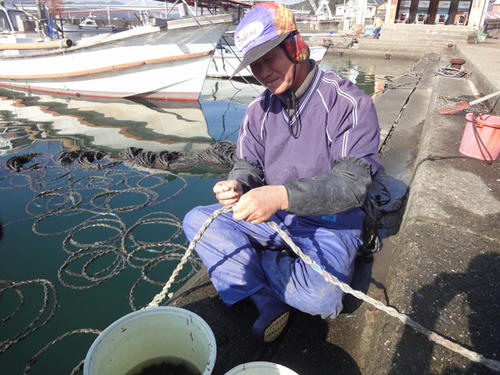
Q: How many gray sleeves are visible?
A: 2